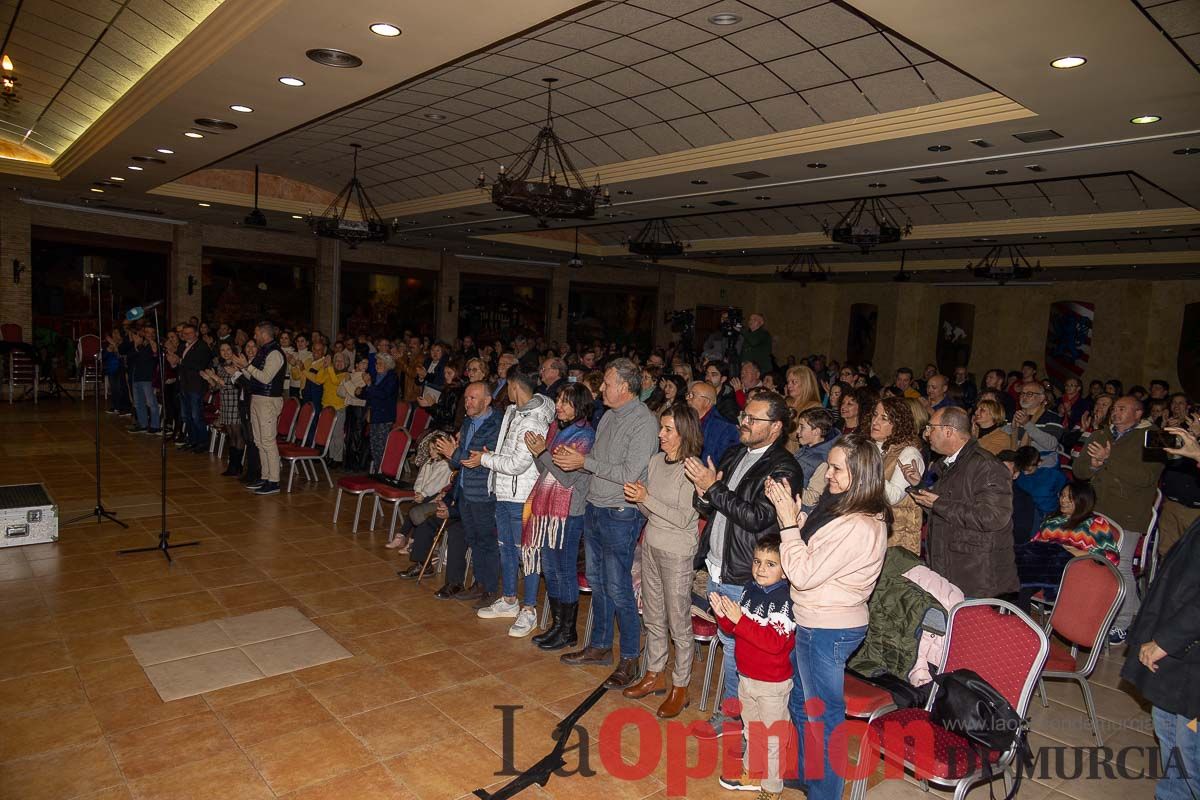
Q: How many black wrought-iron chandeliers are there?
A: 6